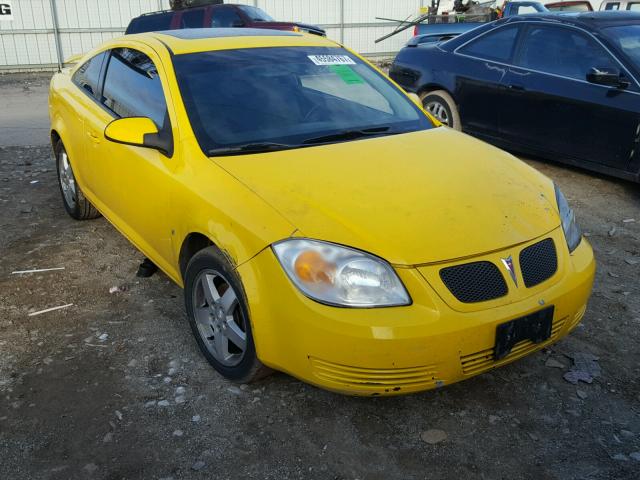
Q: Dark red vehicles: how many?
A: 1